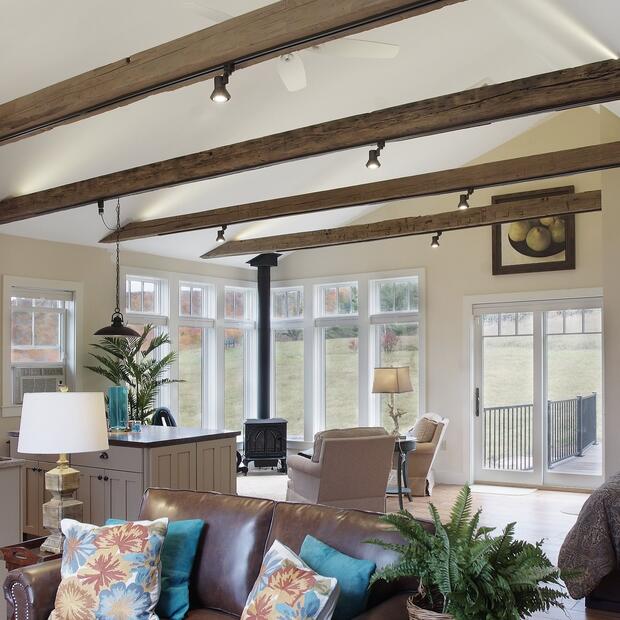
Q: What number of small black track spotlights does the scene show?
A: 5